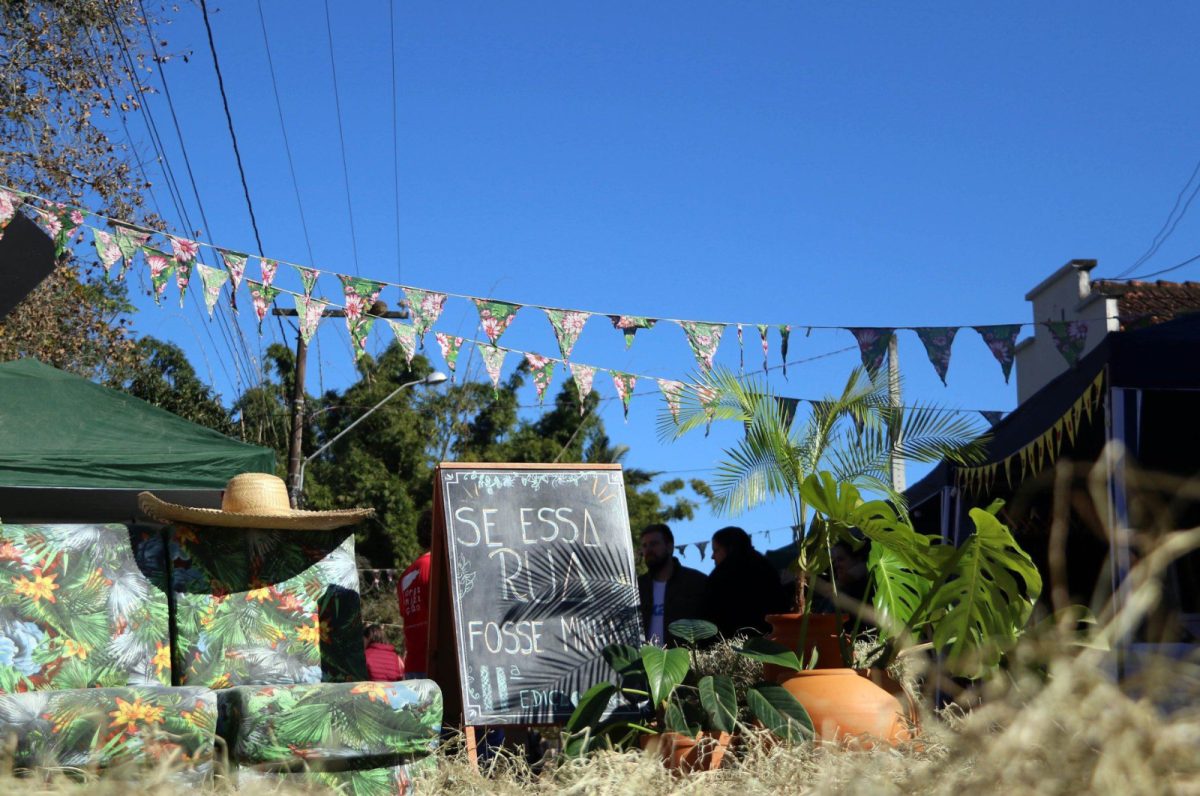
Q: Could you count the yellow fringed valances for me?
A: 1